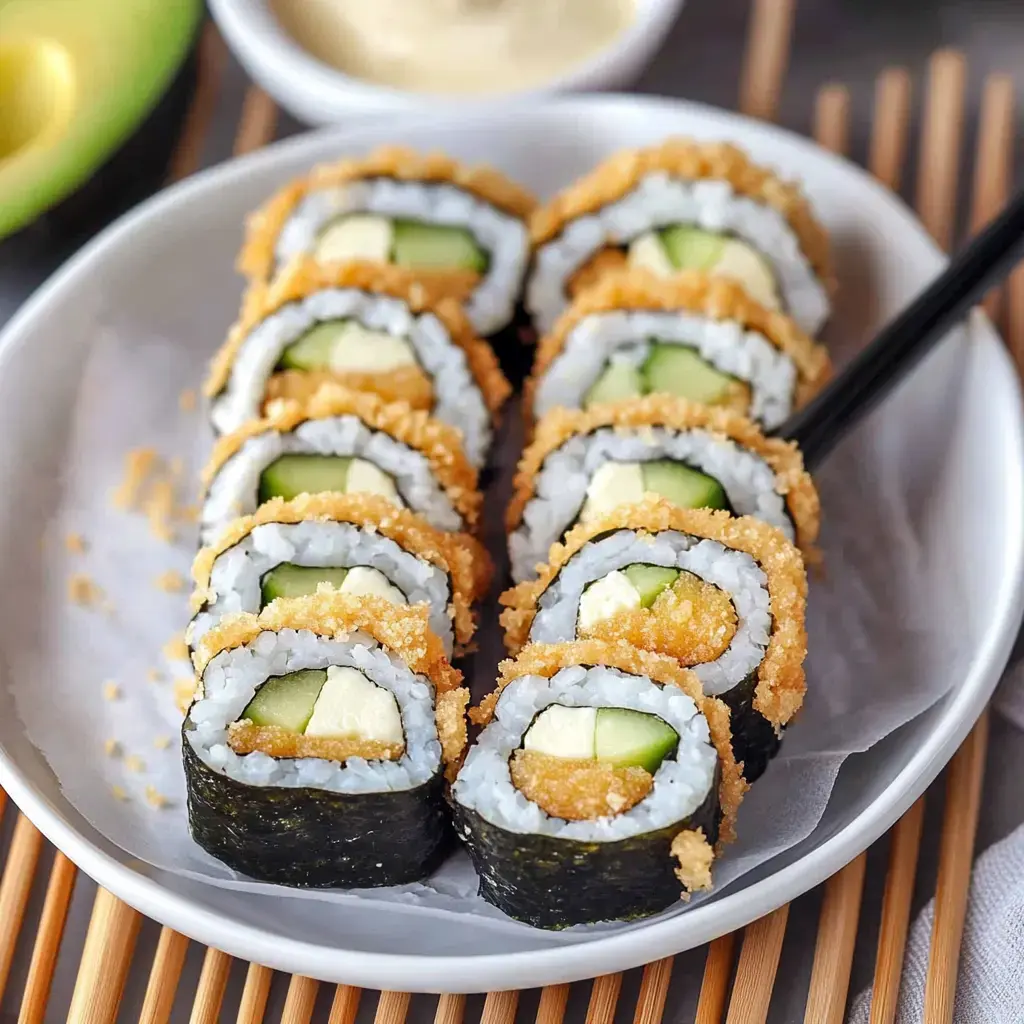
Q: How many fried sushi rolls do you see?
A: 10